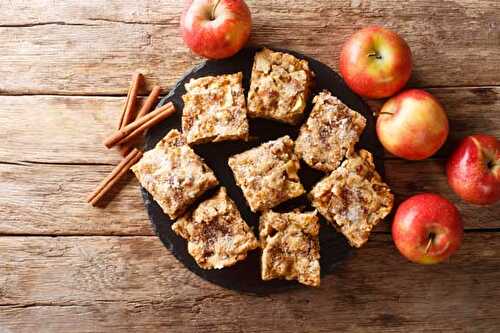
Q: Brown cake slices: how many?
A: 8